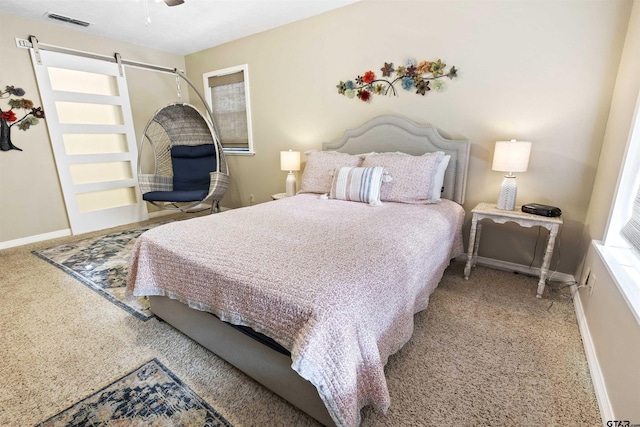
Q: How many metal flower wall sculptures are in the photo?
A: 2